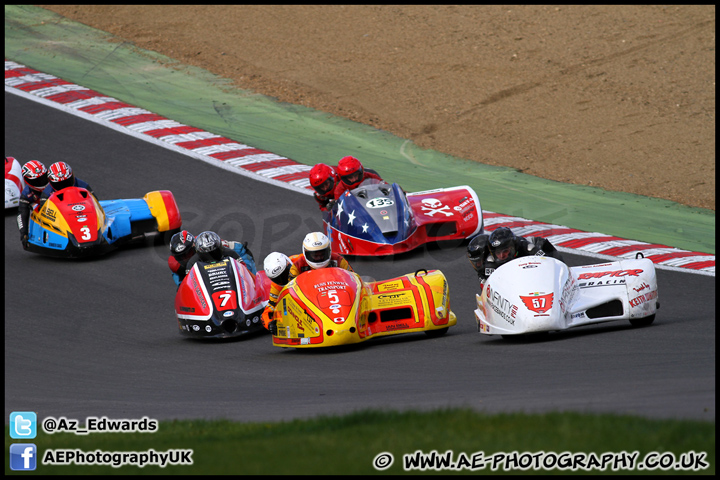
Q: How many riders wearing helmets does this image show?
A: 10